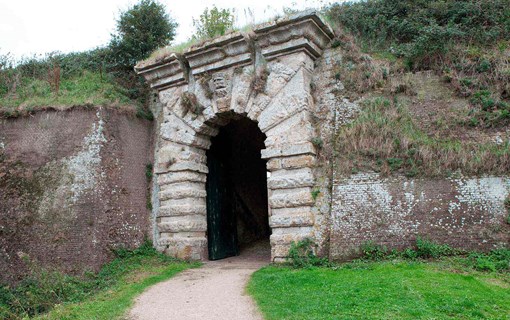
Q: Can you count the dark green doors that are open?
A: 1